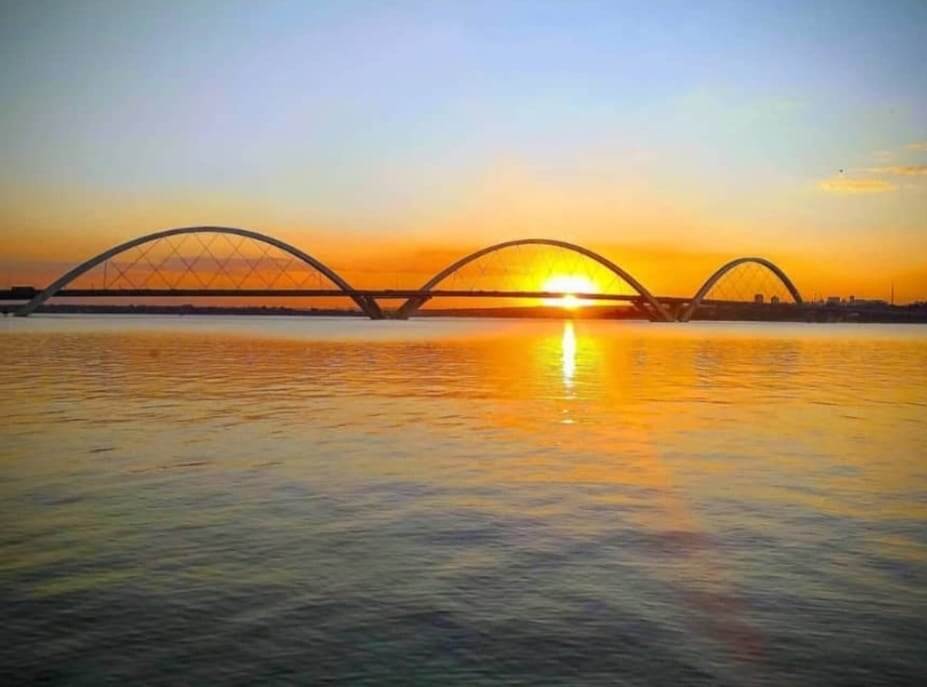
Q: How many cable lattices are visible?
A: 3